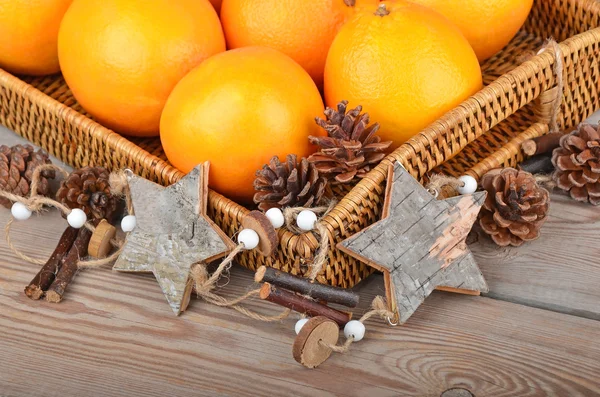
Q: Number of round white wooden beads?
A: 9